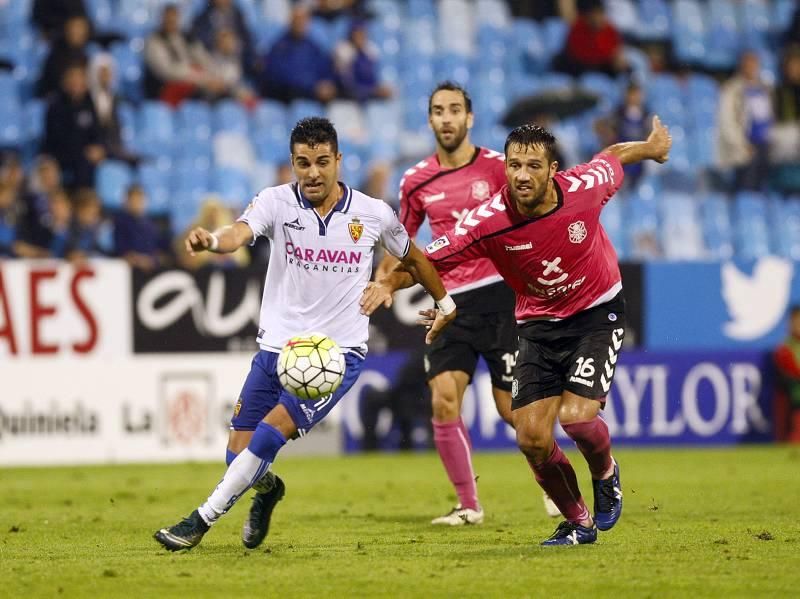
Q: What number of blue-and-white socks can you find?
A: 2